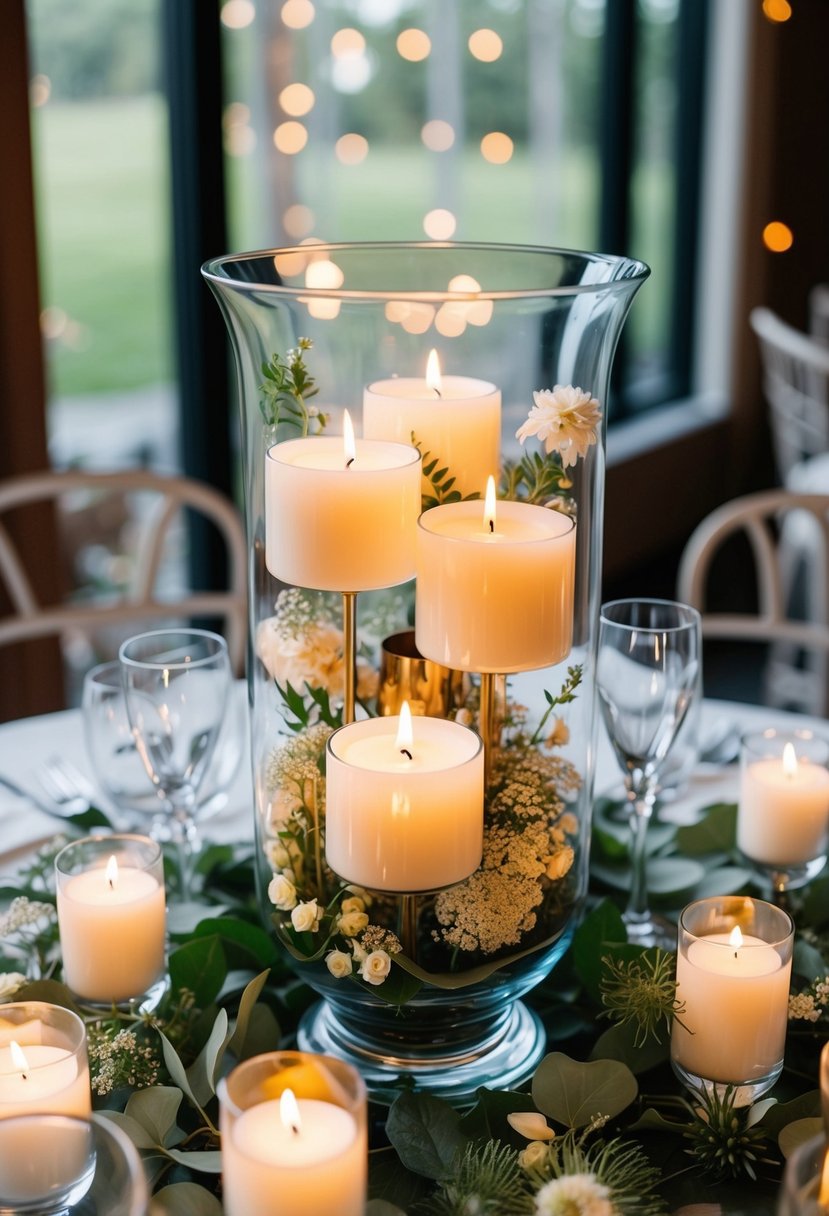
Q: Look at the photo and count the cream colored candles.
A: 9